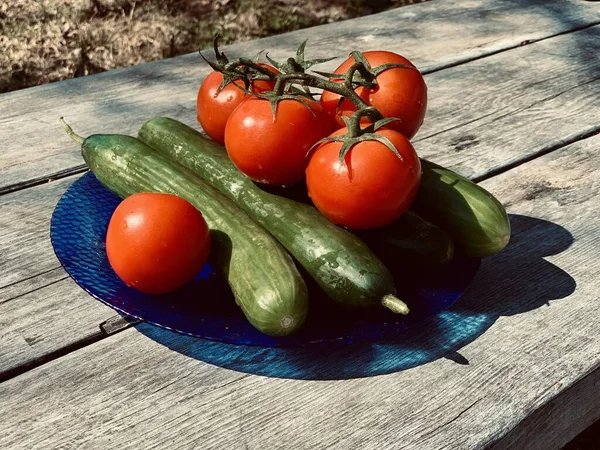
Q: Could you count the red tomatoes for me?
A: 5